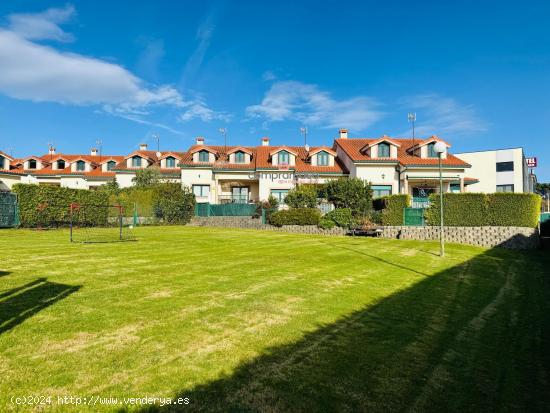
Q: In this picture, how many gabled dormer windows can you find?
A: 13